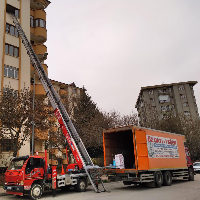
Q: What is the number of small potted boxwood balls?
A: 0